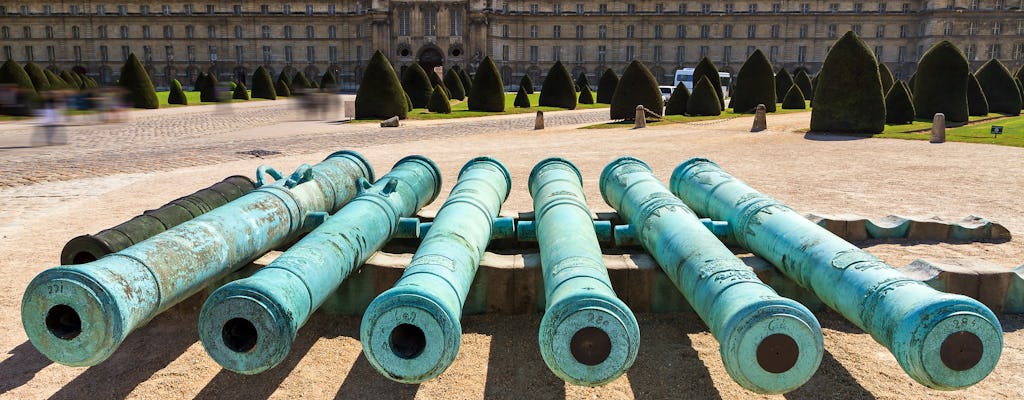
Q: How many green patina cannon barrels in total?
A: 6